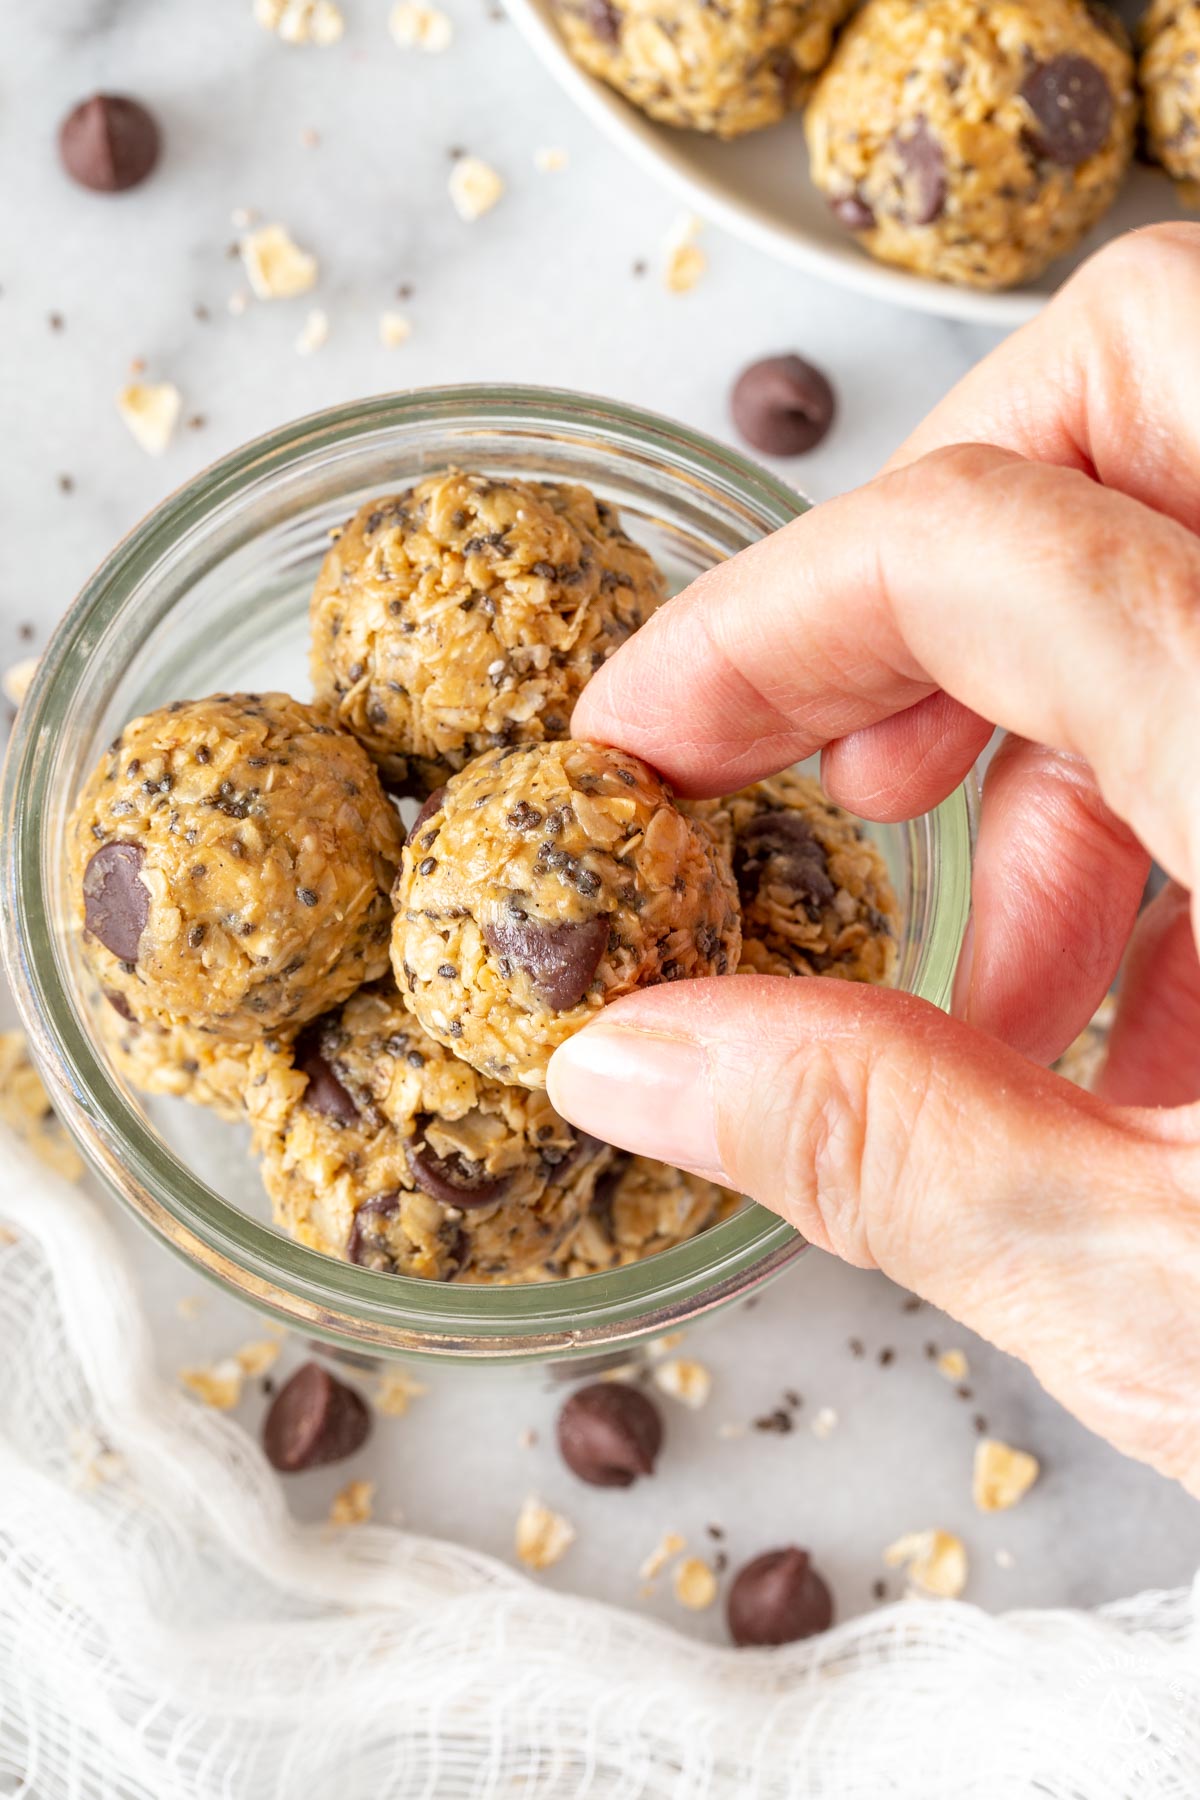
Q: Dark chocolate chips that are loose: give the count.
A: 5